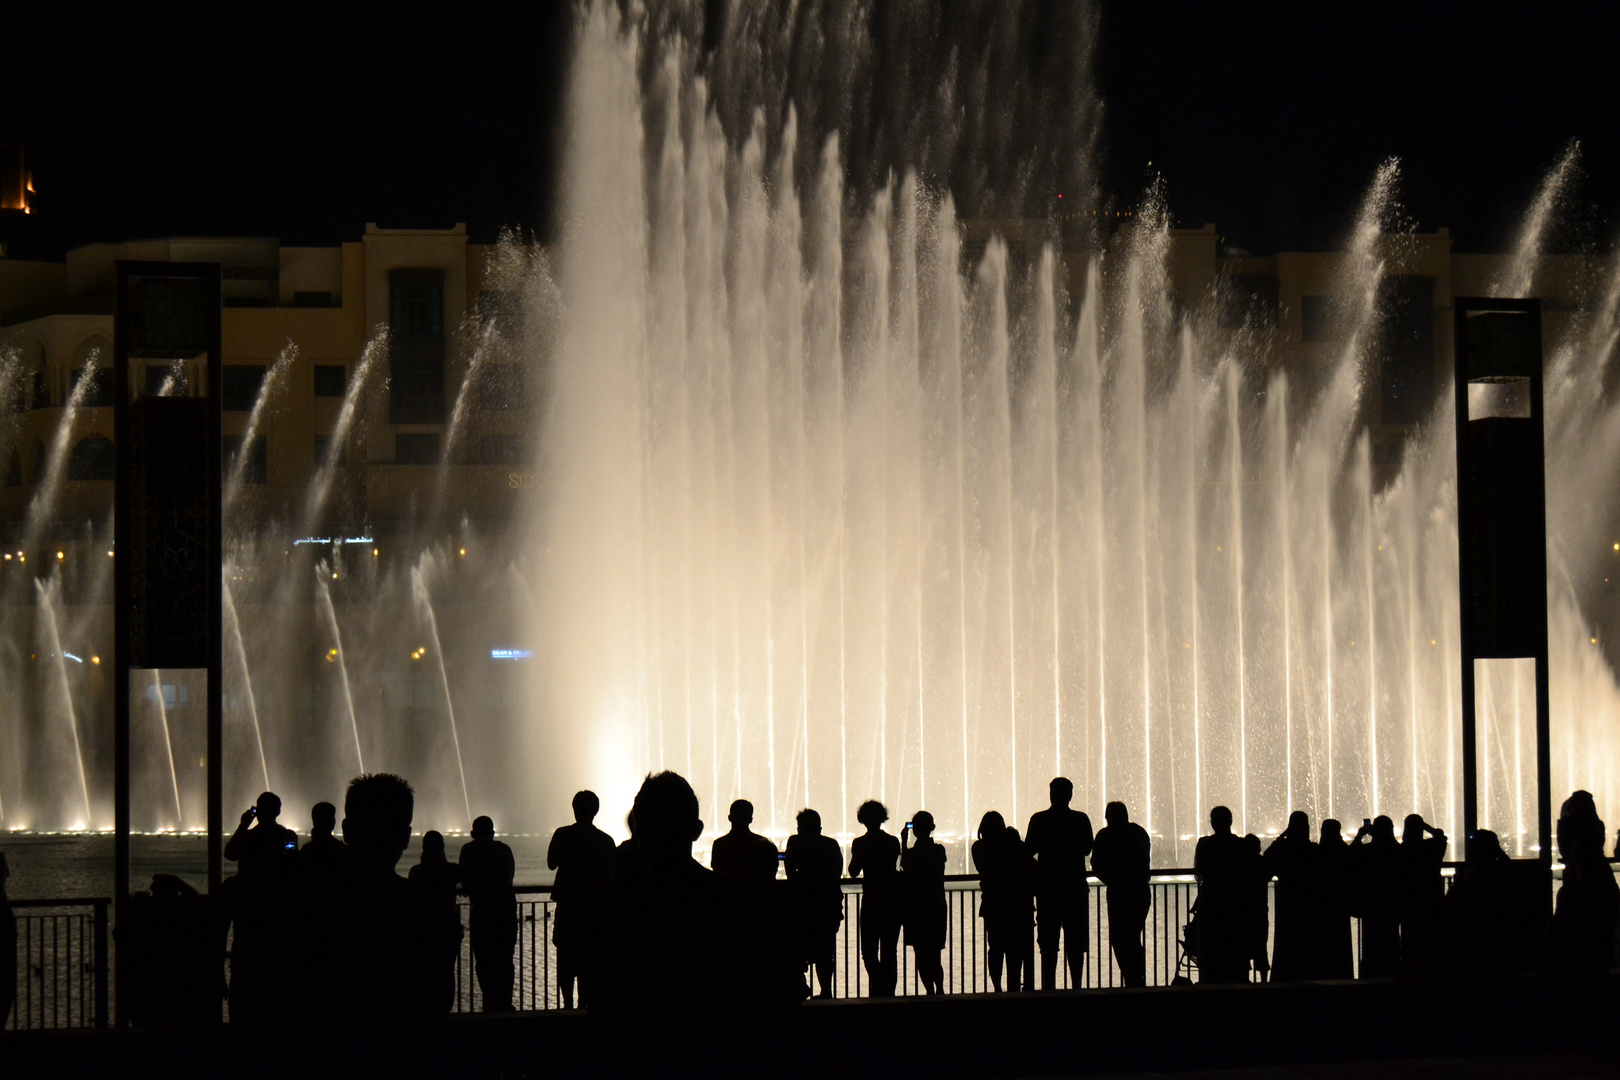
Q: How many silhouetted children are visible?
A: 1